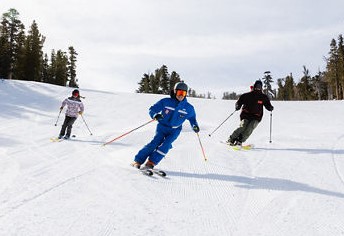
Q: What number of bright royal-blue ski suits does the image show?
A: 1